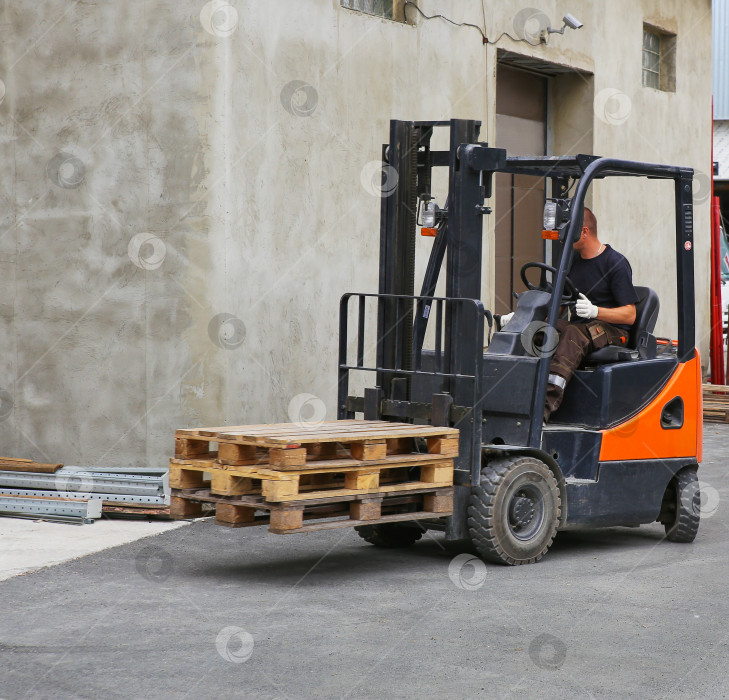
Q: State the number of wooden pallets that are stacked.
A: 3